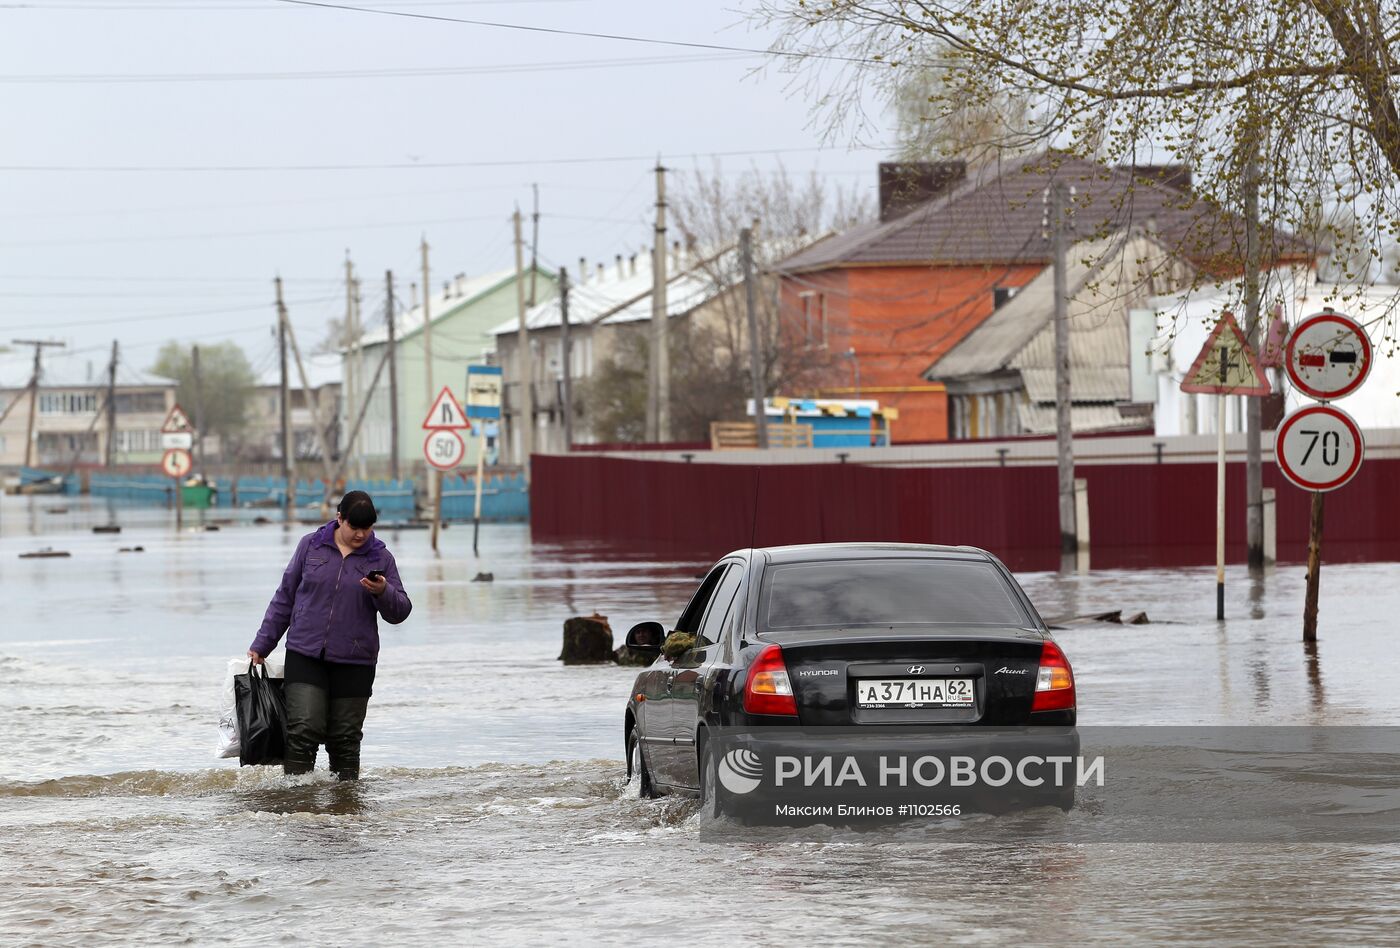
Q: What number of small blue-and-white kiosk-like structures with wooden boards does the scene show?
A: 1